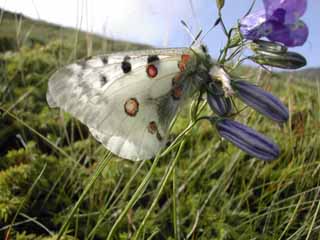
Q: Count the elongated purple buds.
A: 3